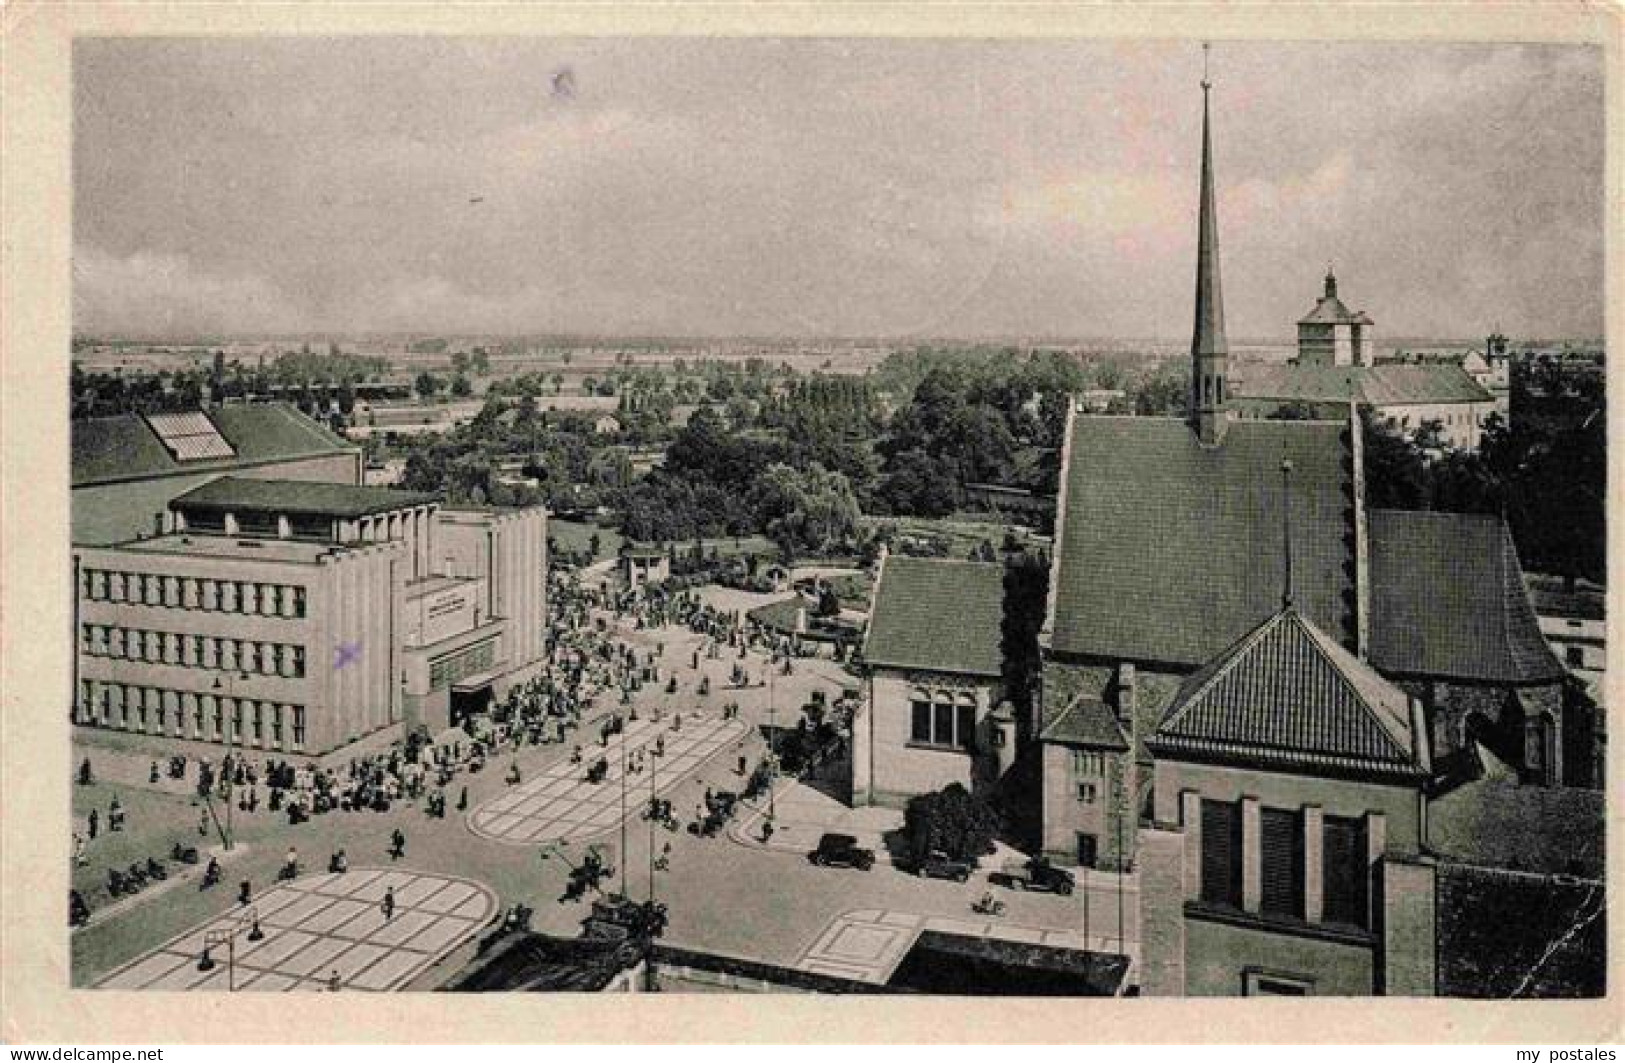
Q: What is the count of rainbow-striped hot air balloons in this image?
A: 0